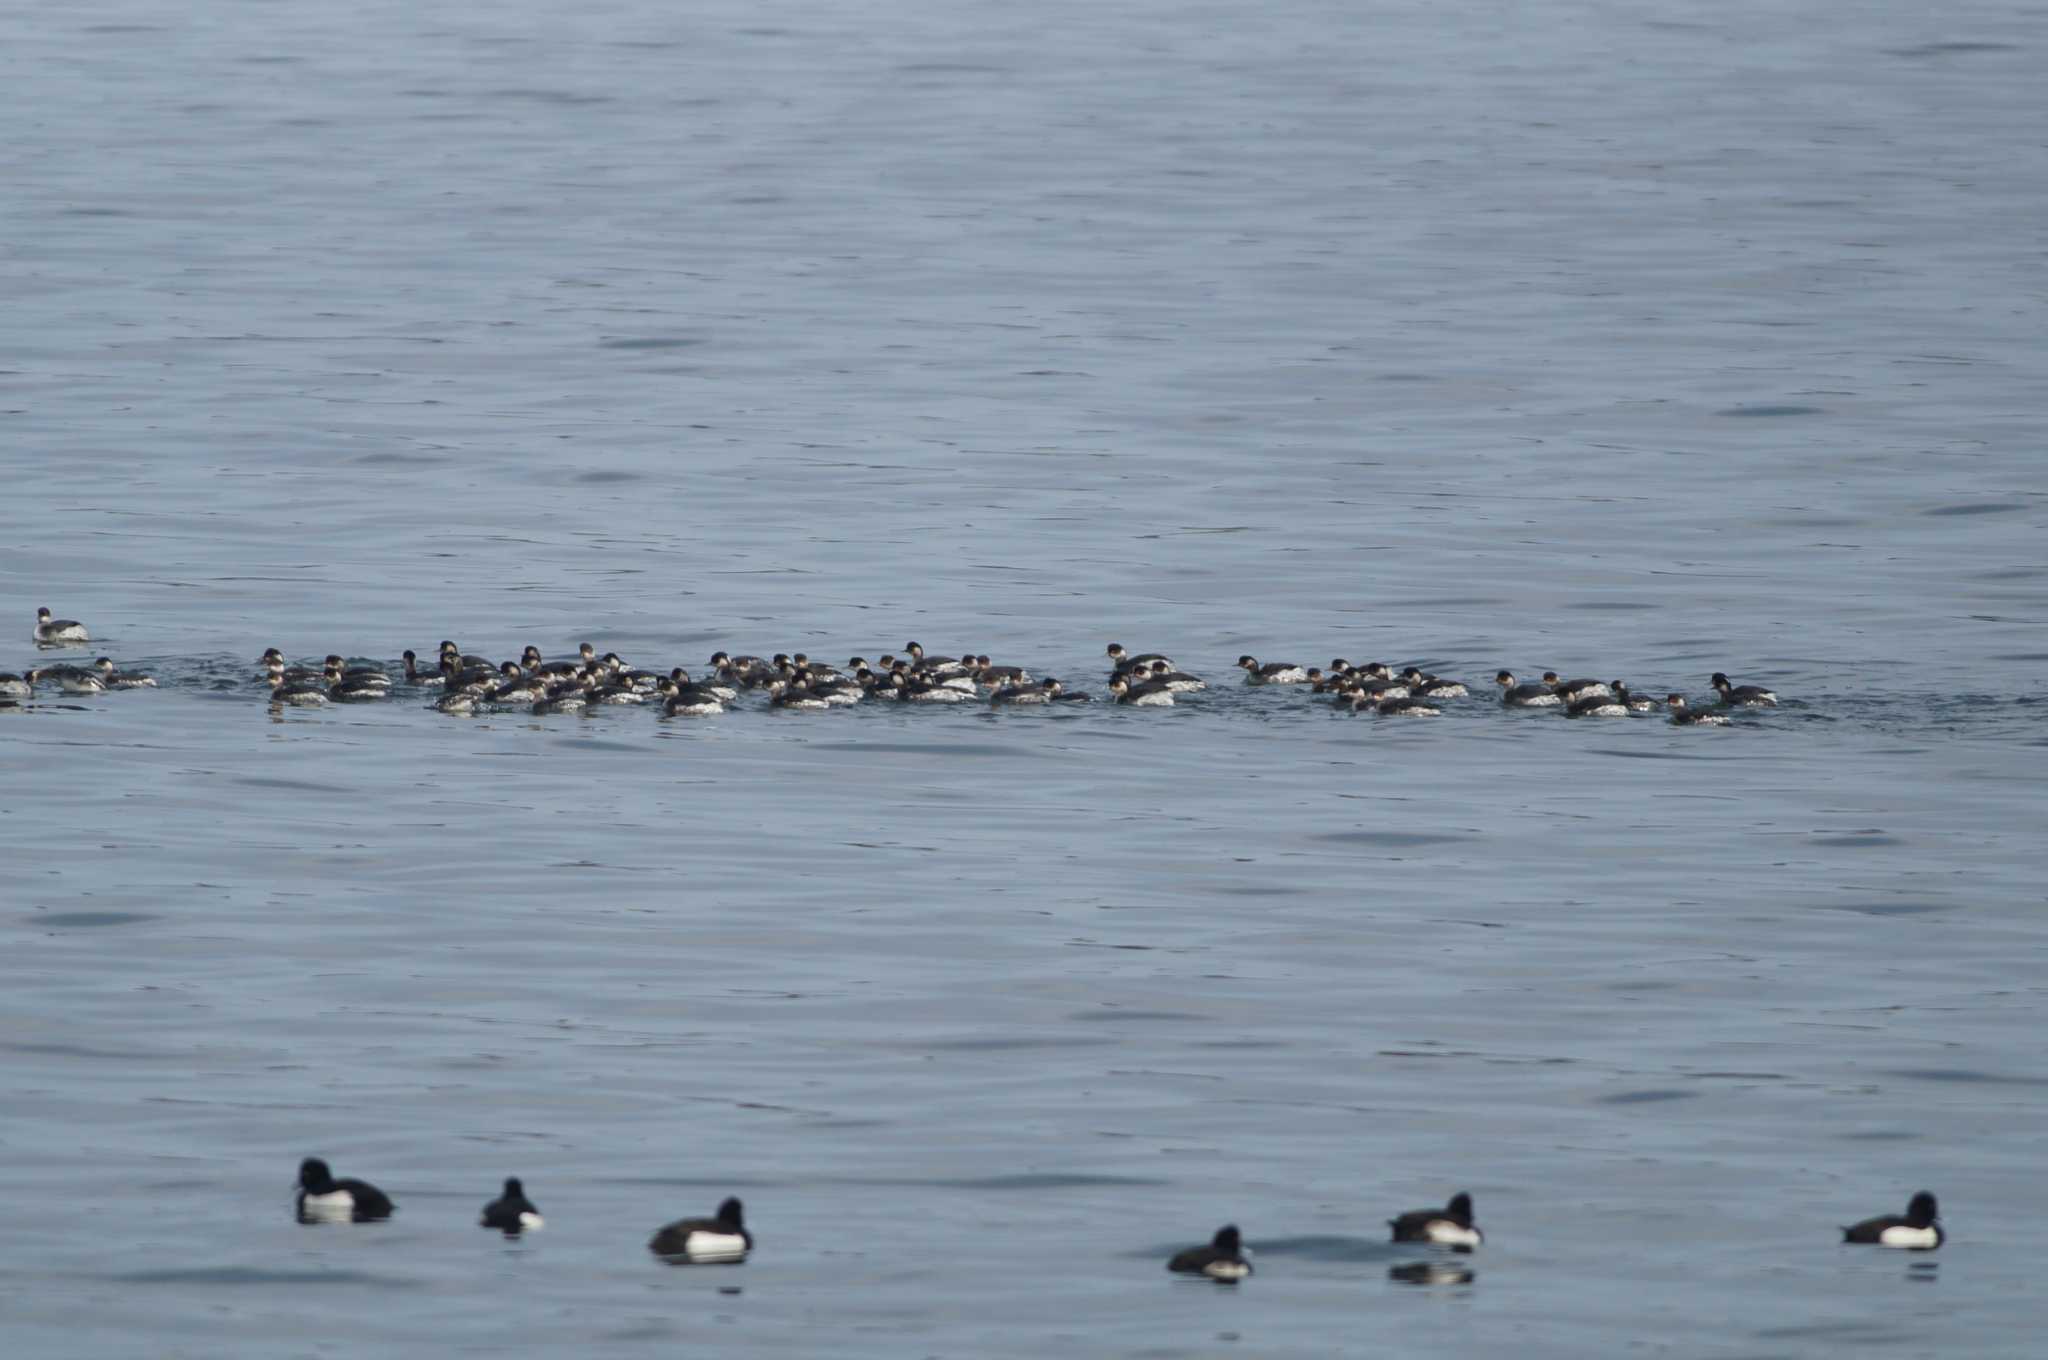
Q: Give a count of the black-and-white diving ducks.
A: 6